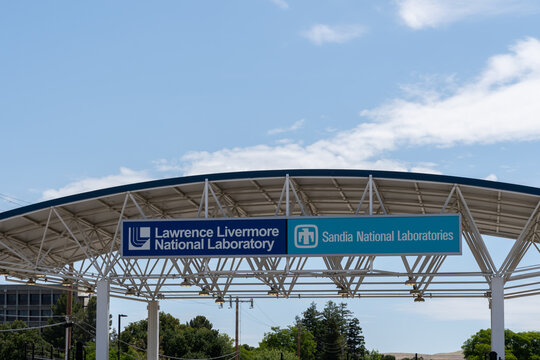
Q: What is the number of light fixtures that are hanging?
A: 14